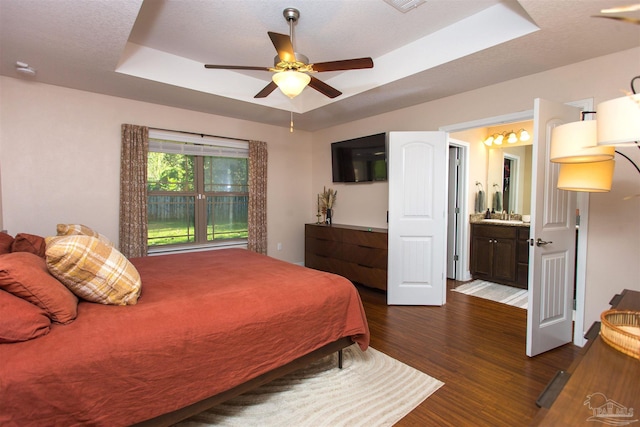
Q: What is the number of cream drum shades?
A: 3